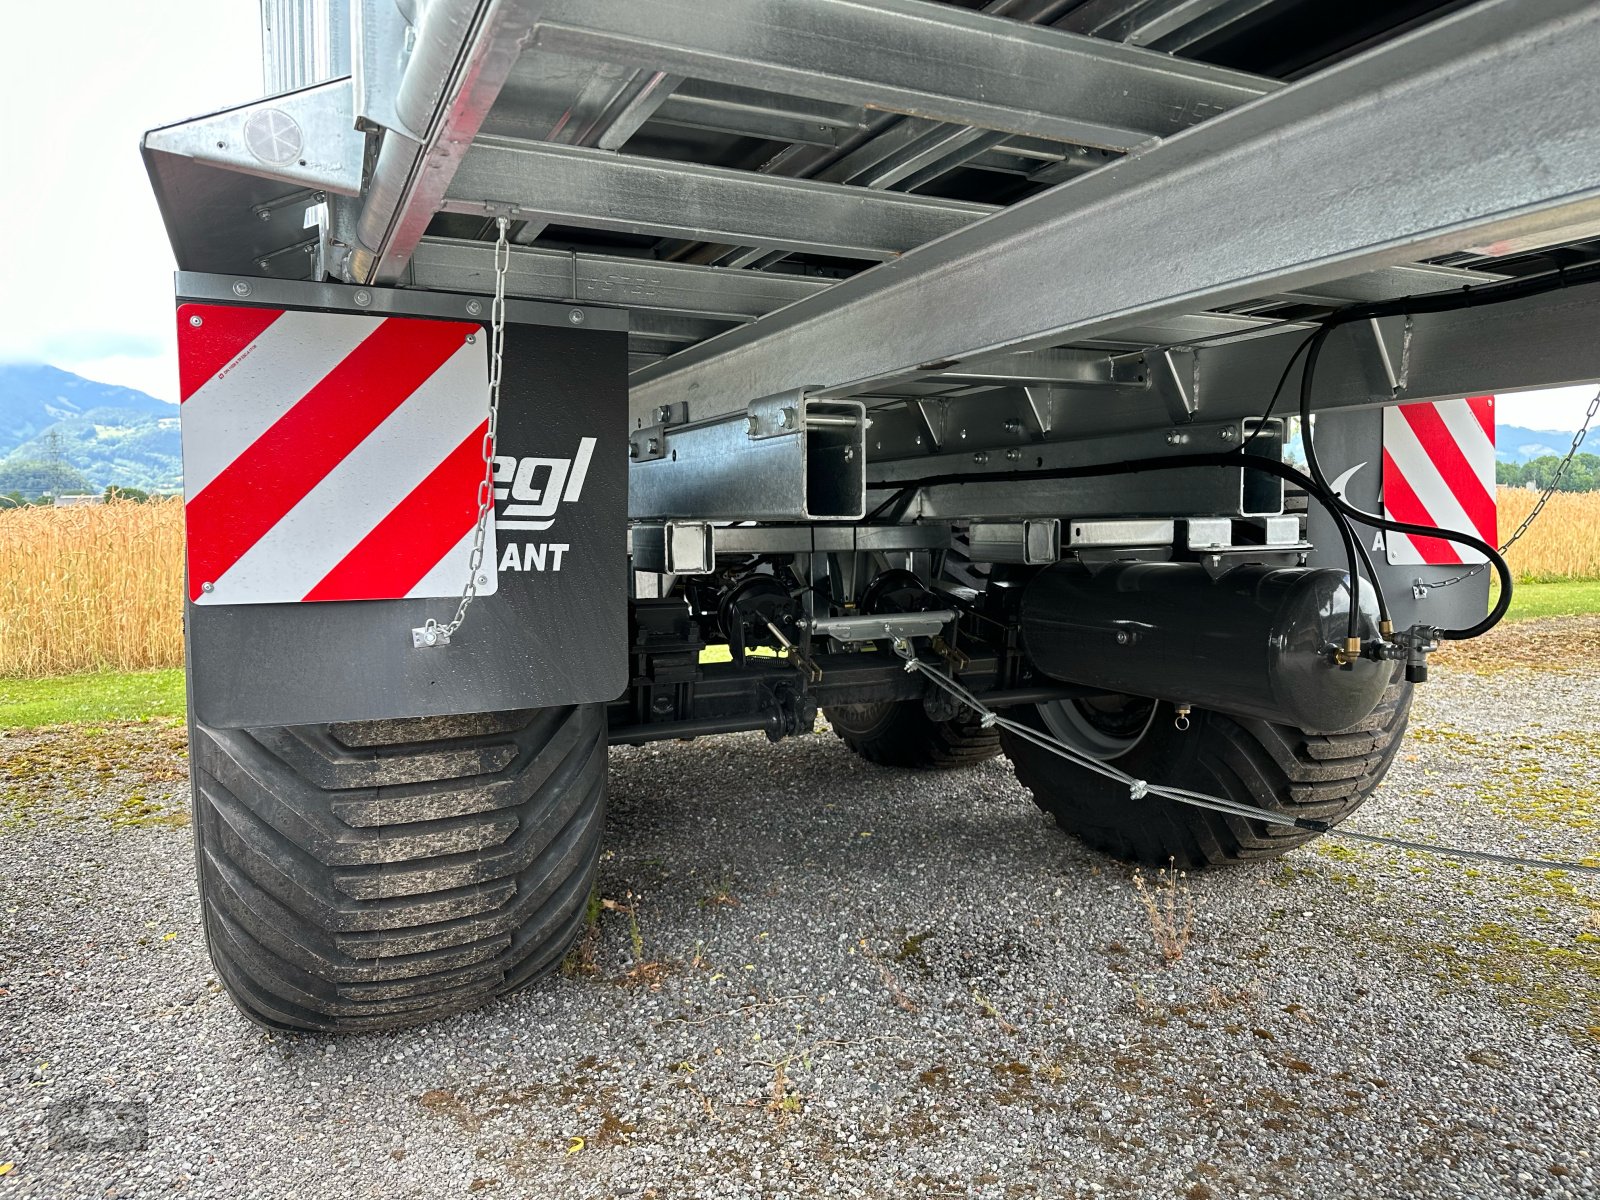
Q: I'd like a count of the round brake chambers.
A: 2